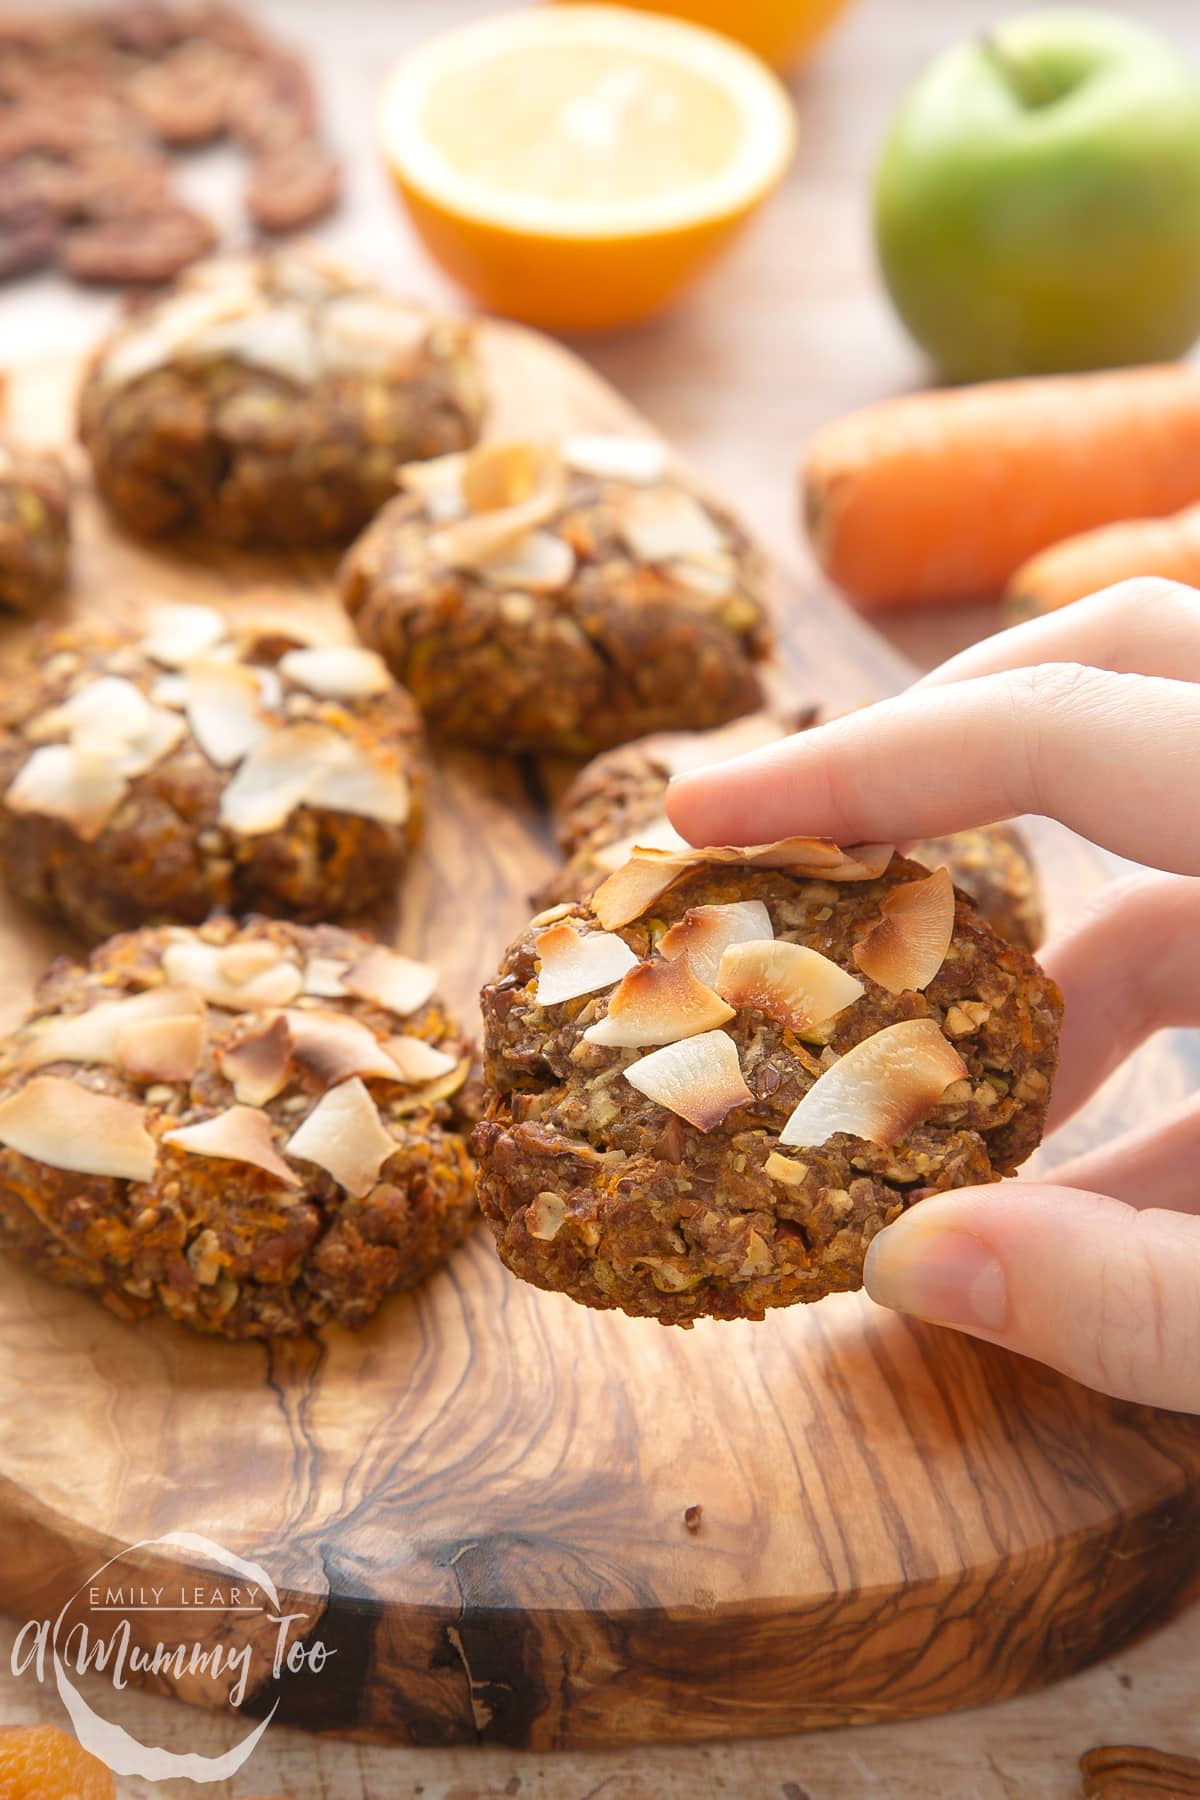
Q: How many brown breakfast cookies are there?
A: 7